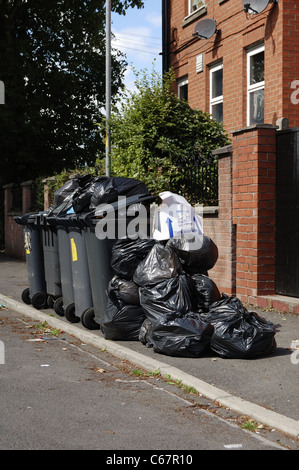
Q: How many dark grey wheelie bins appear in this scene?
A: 5